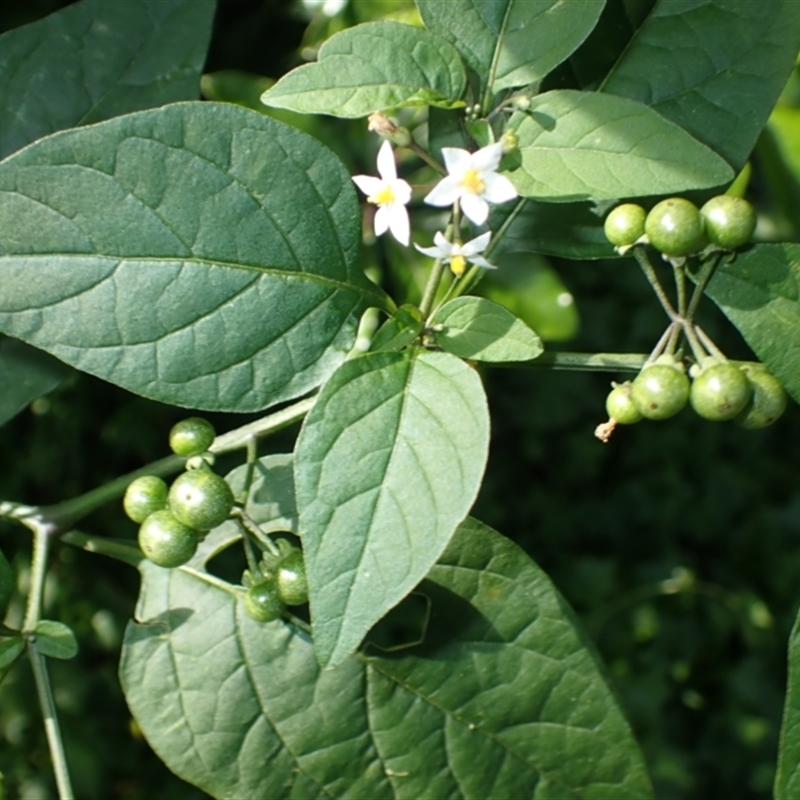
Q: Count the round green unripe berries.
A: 13